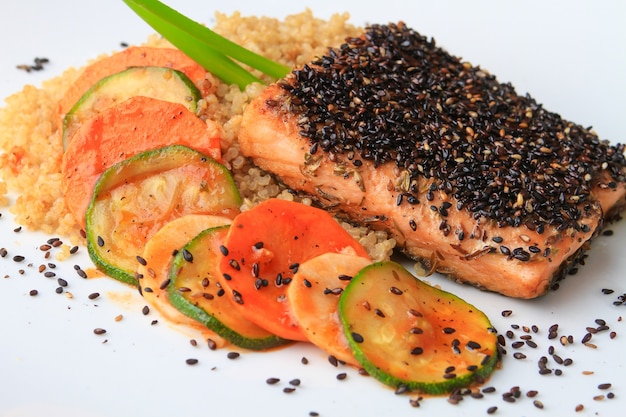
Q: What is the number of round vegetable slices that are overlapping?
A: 9